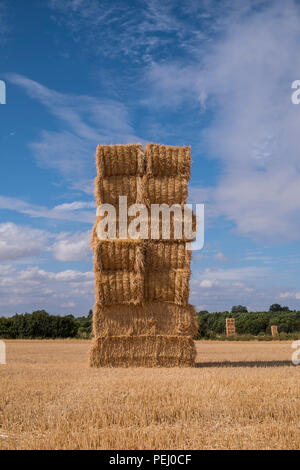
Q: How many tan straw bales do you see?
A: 11